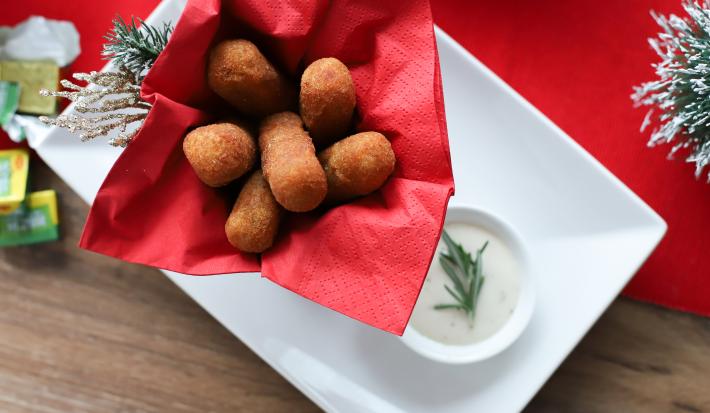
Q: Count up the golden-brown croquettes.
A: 6